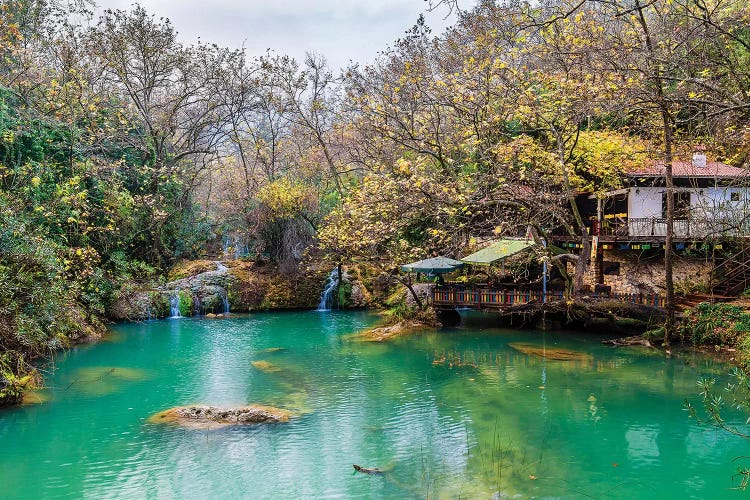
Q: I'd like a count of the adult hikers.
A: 0